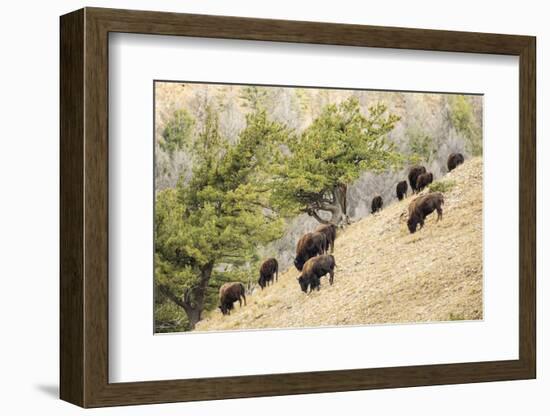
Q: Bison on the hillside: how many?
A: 11